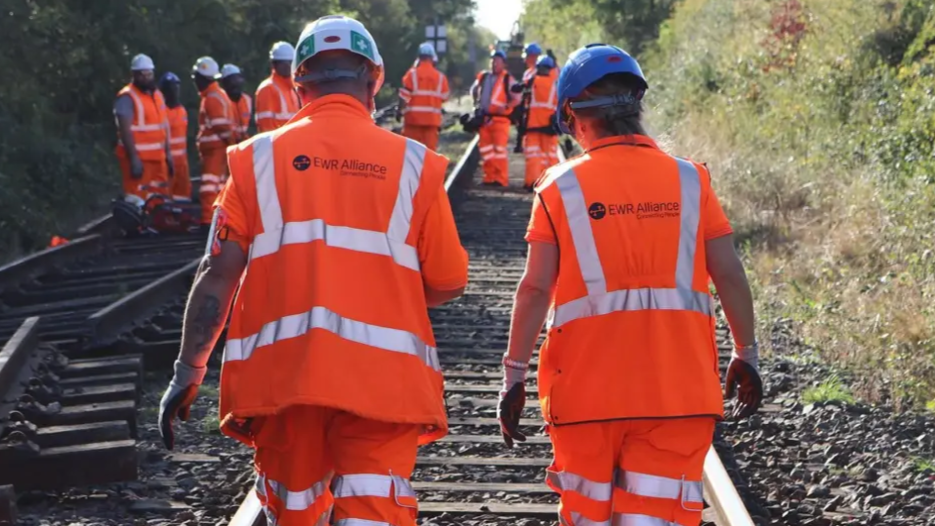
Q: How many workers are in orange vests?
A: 11